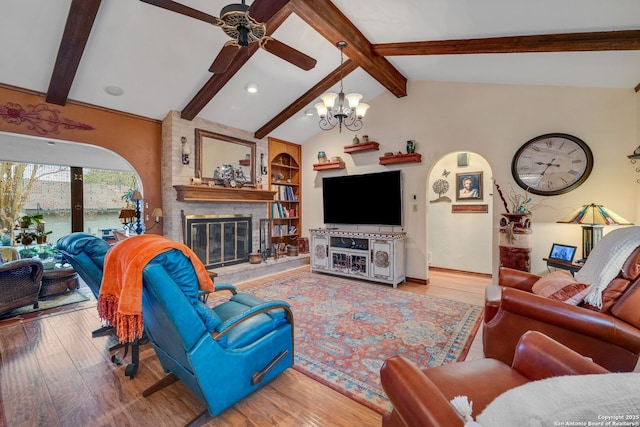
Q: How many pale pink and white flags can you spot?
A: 0